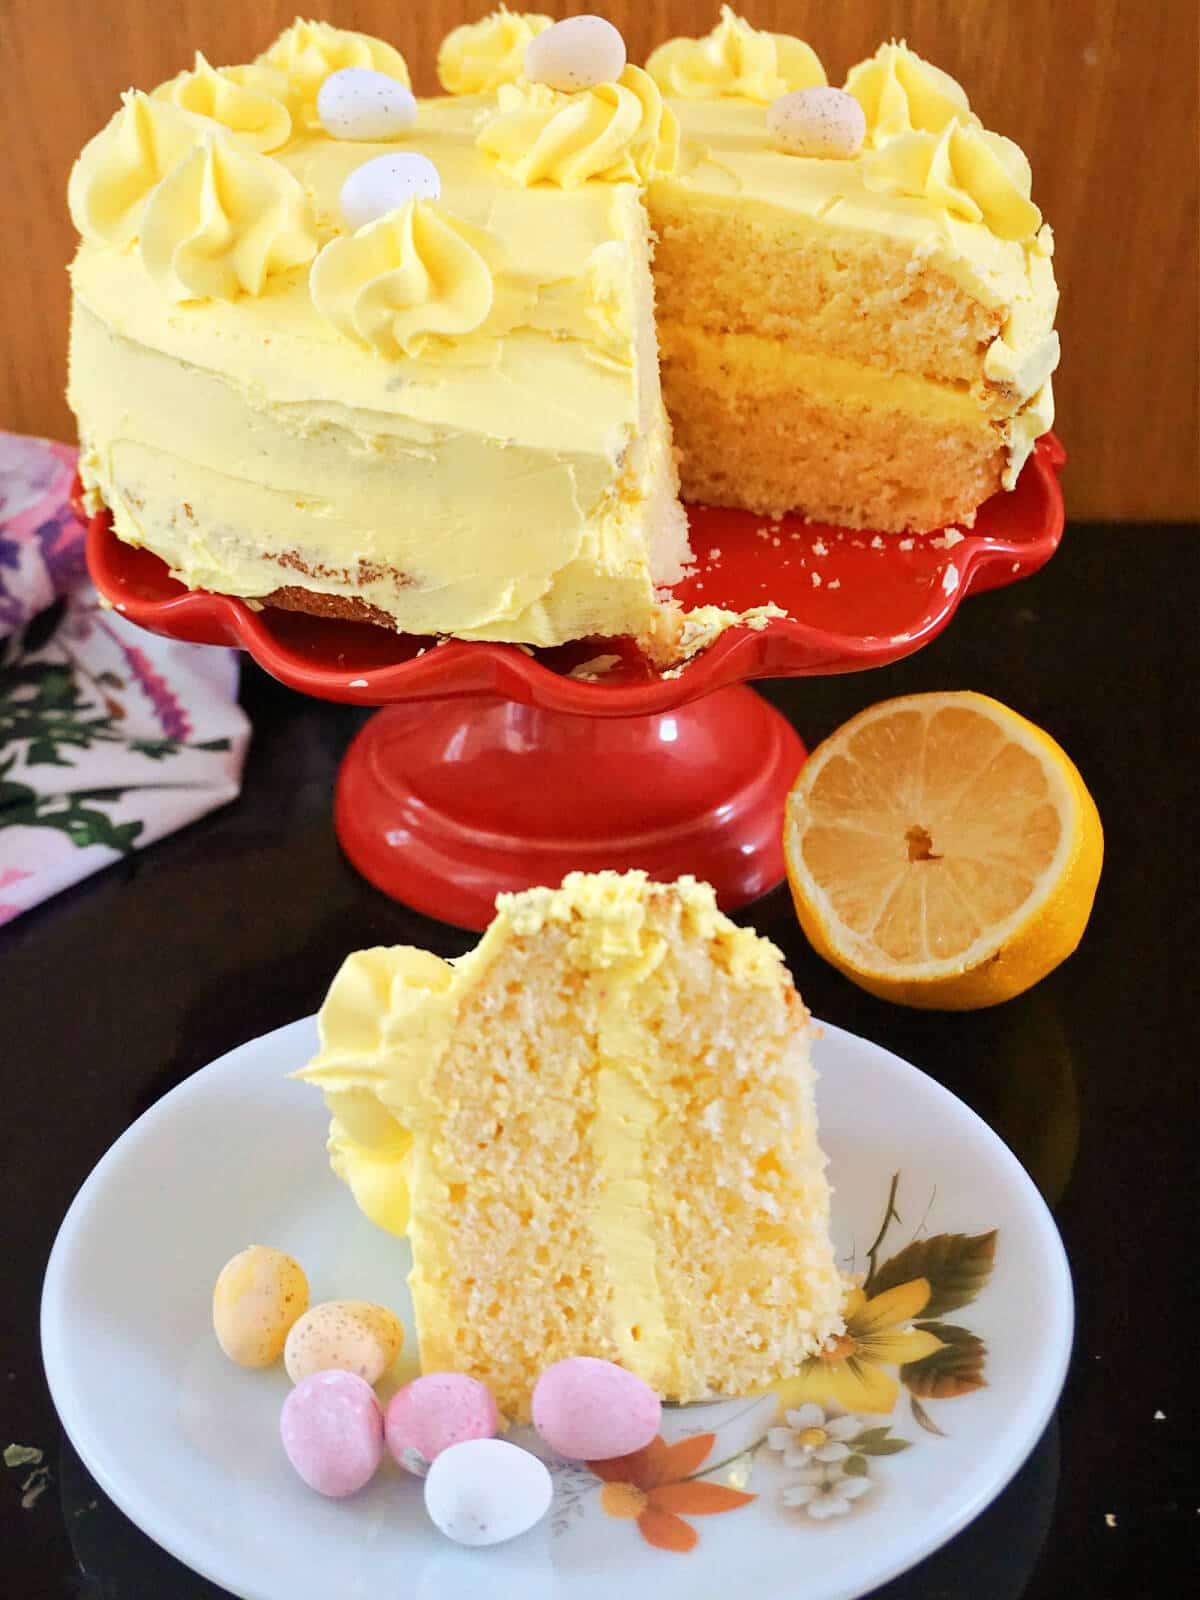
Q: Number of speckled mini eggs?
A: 10